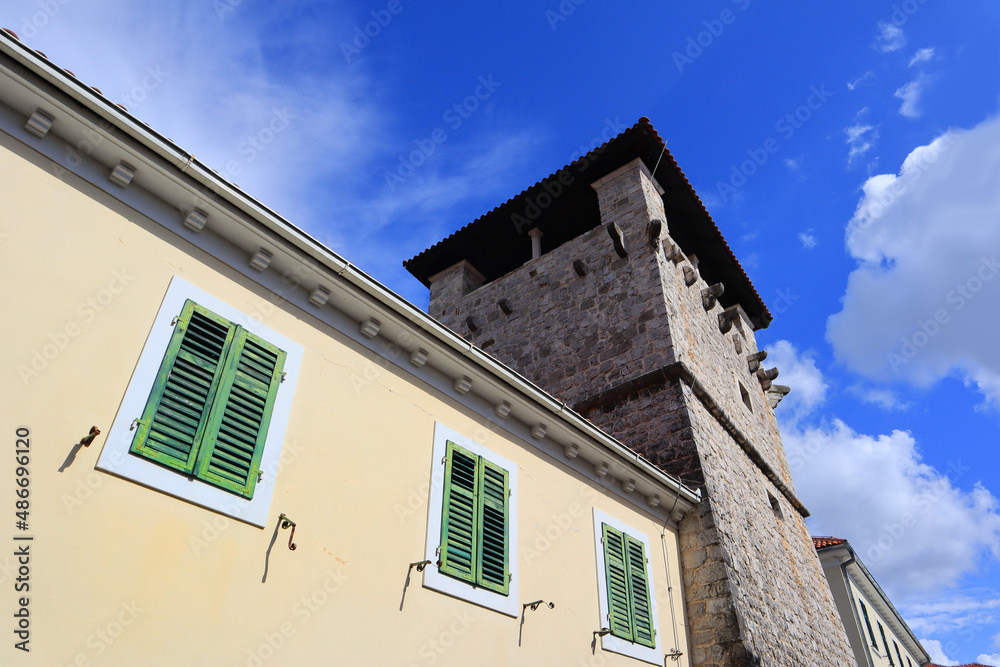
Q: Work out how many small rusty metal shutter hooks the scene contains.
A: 6